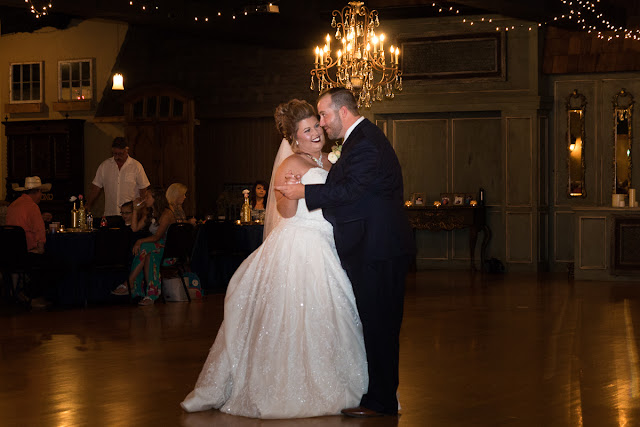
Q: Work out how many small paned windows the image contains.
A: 2